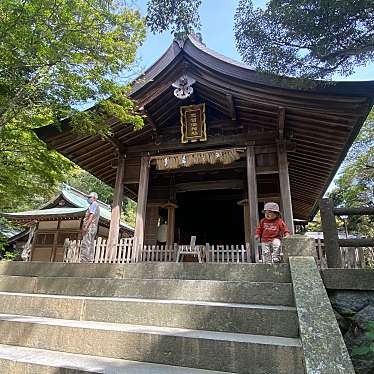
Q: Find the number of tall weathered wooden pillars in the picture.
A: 4